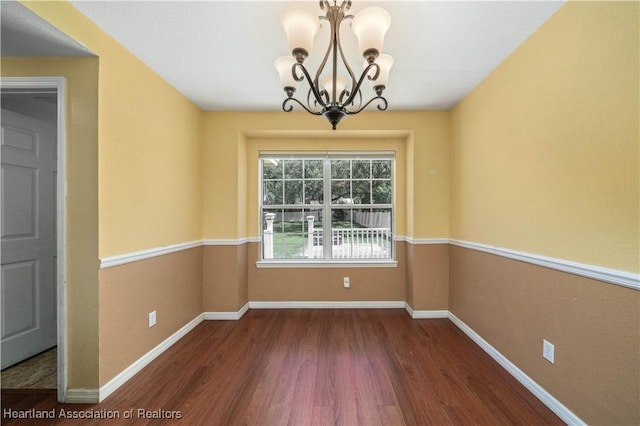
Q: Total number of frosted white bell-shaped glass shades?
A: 5